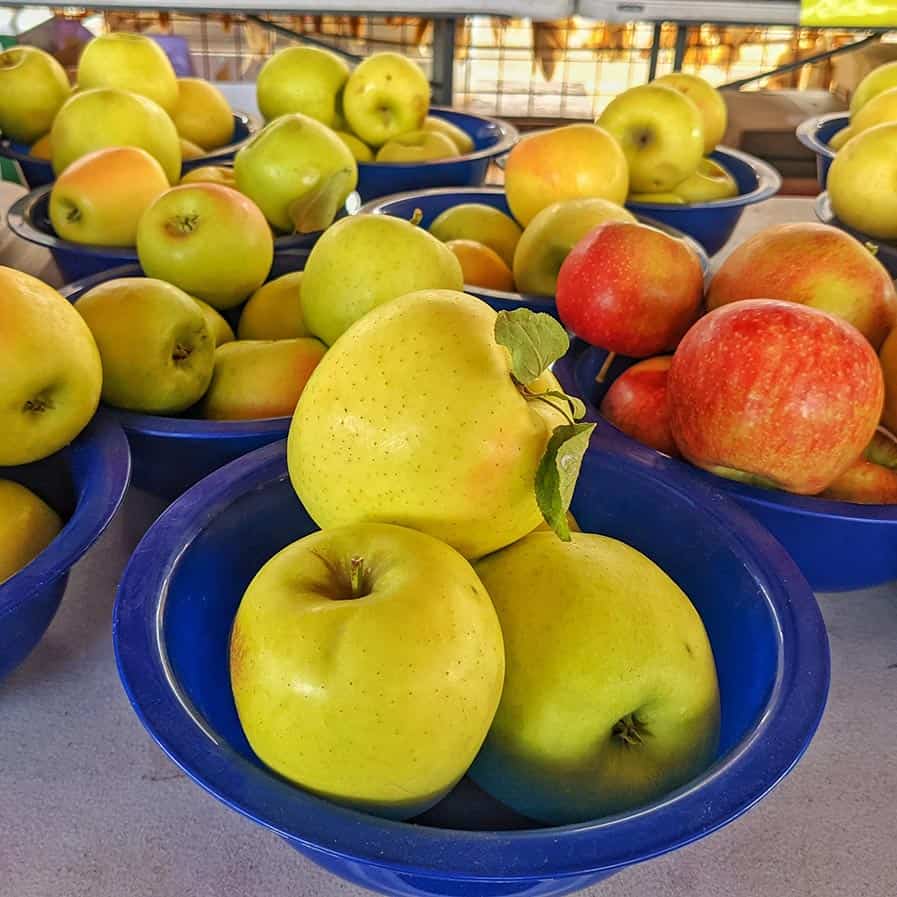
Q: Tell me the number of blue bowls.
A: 11